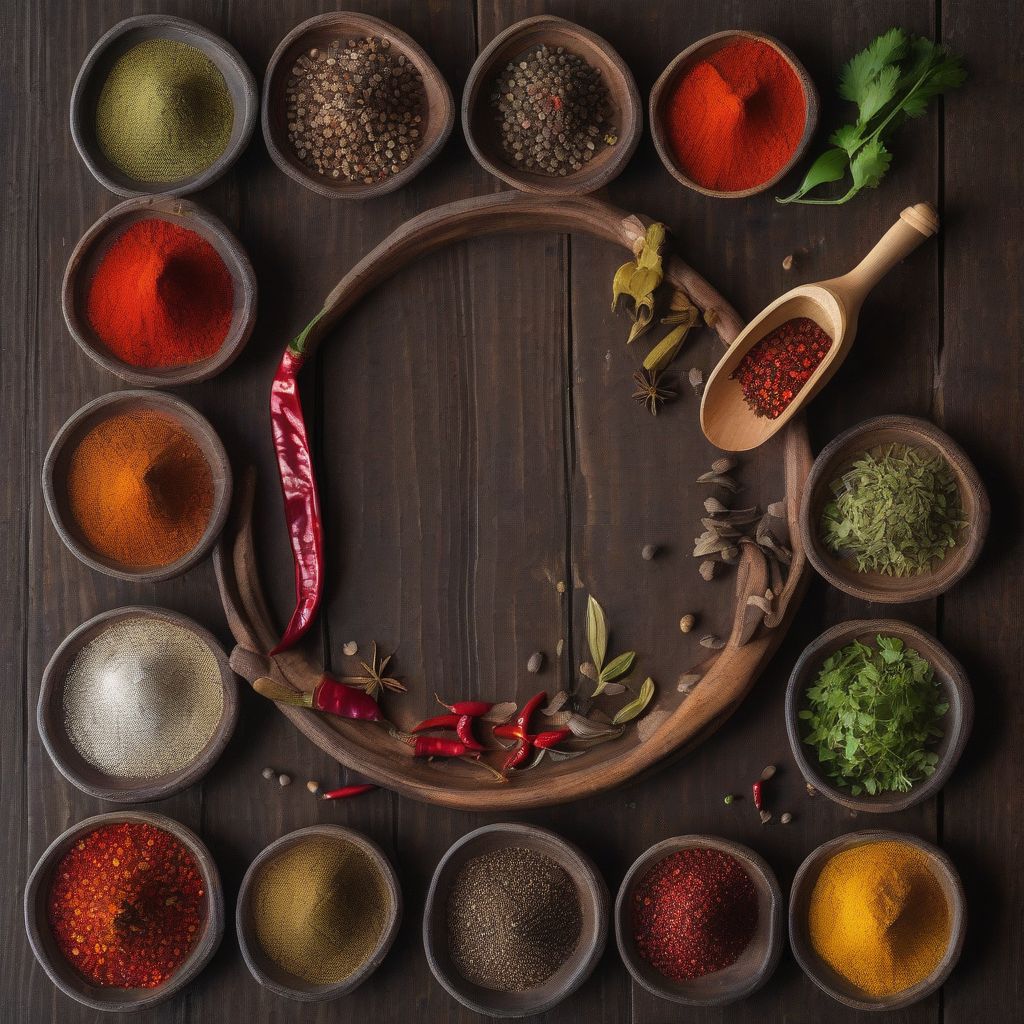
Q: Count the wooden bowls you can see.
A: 14